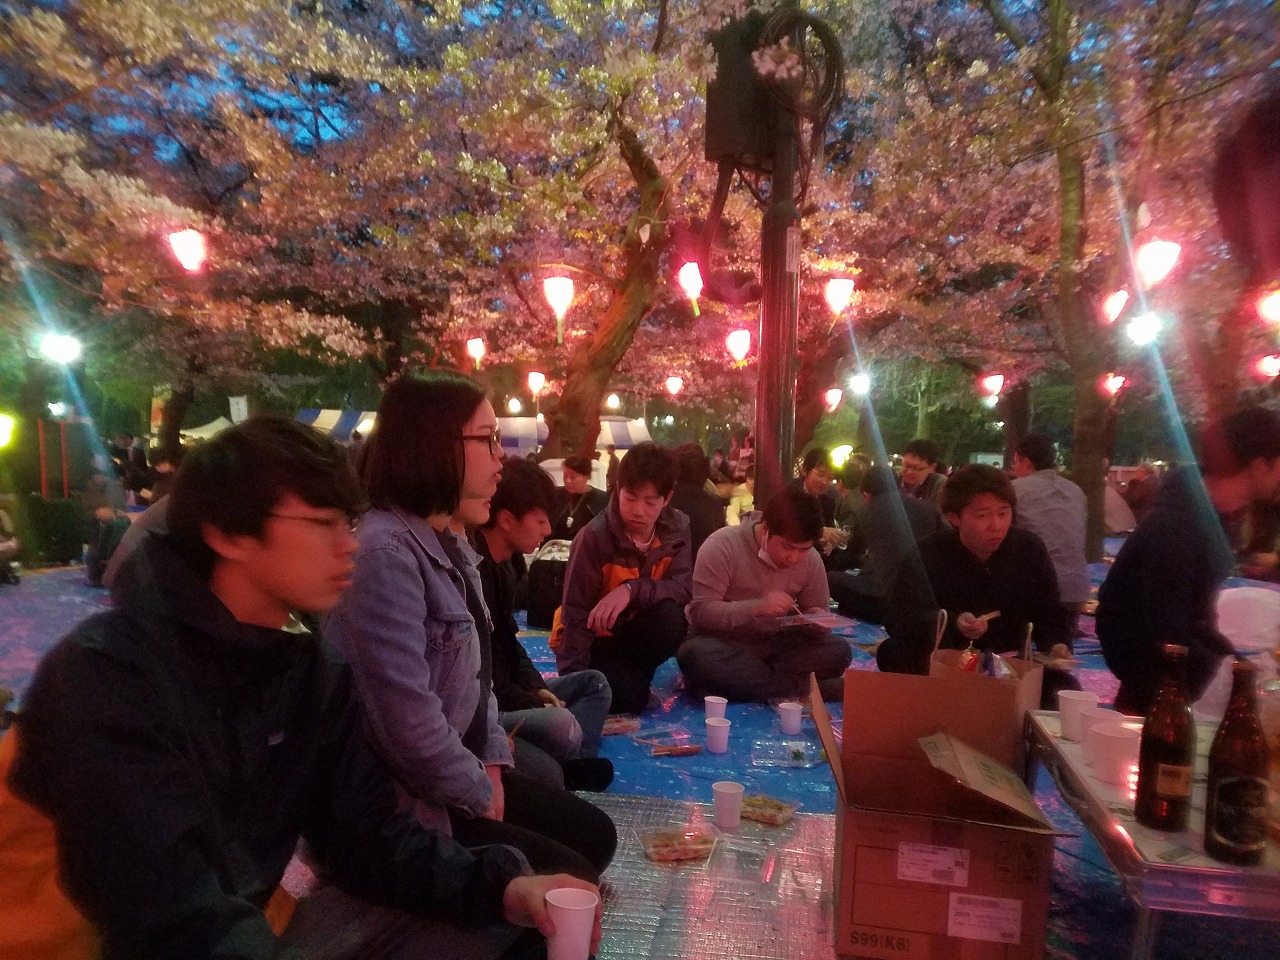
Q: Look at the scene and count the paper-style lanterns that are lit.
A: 15